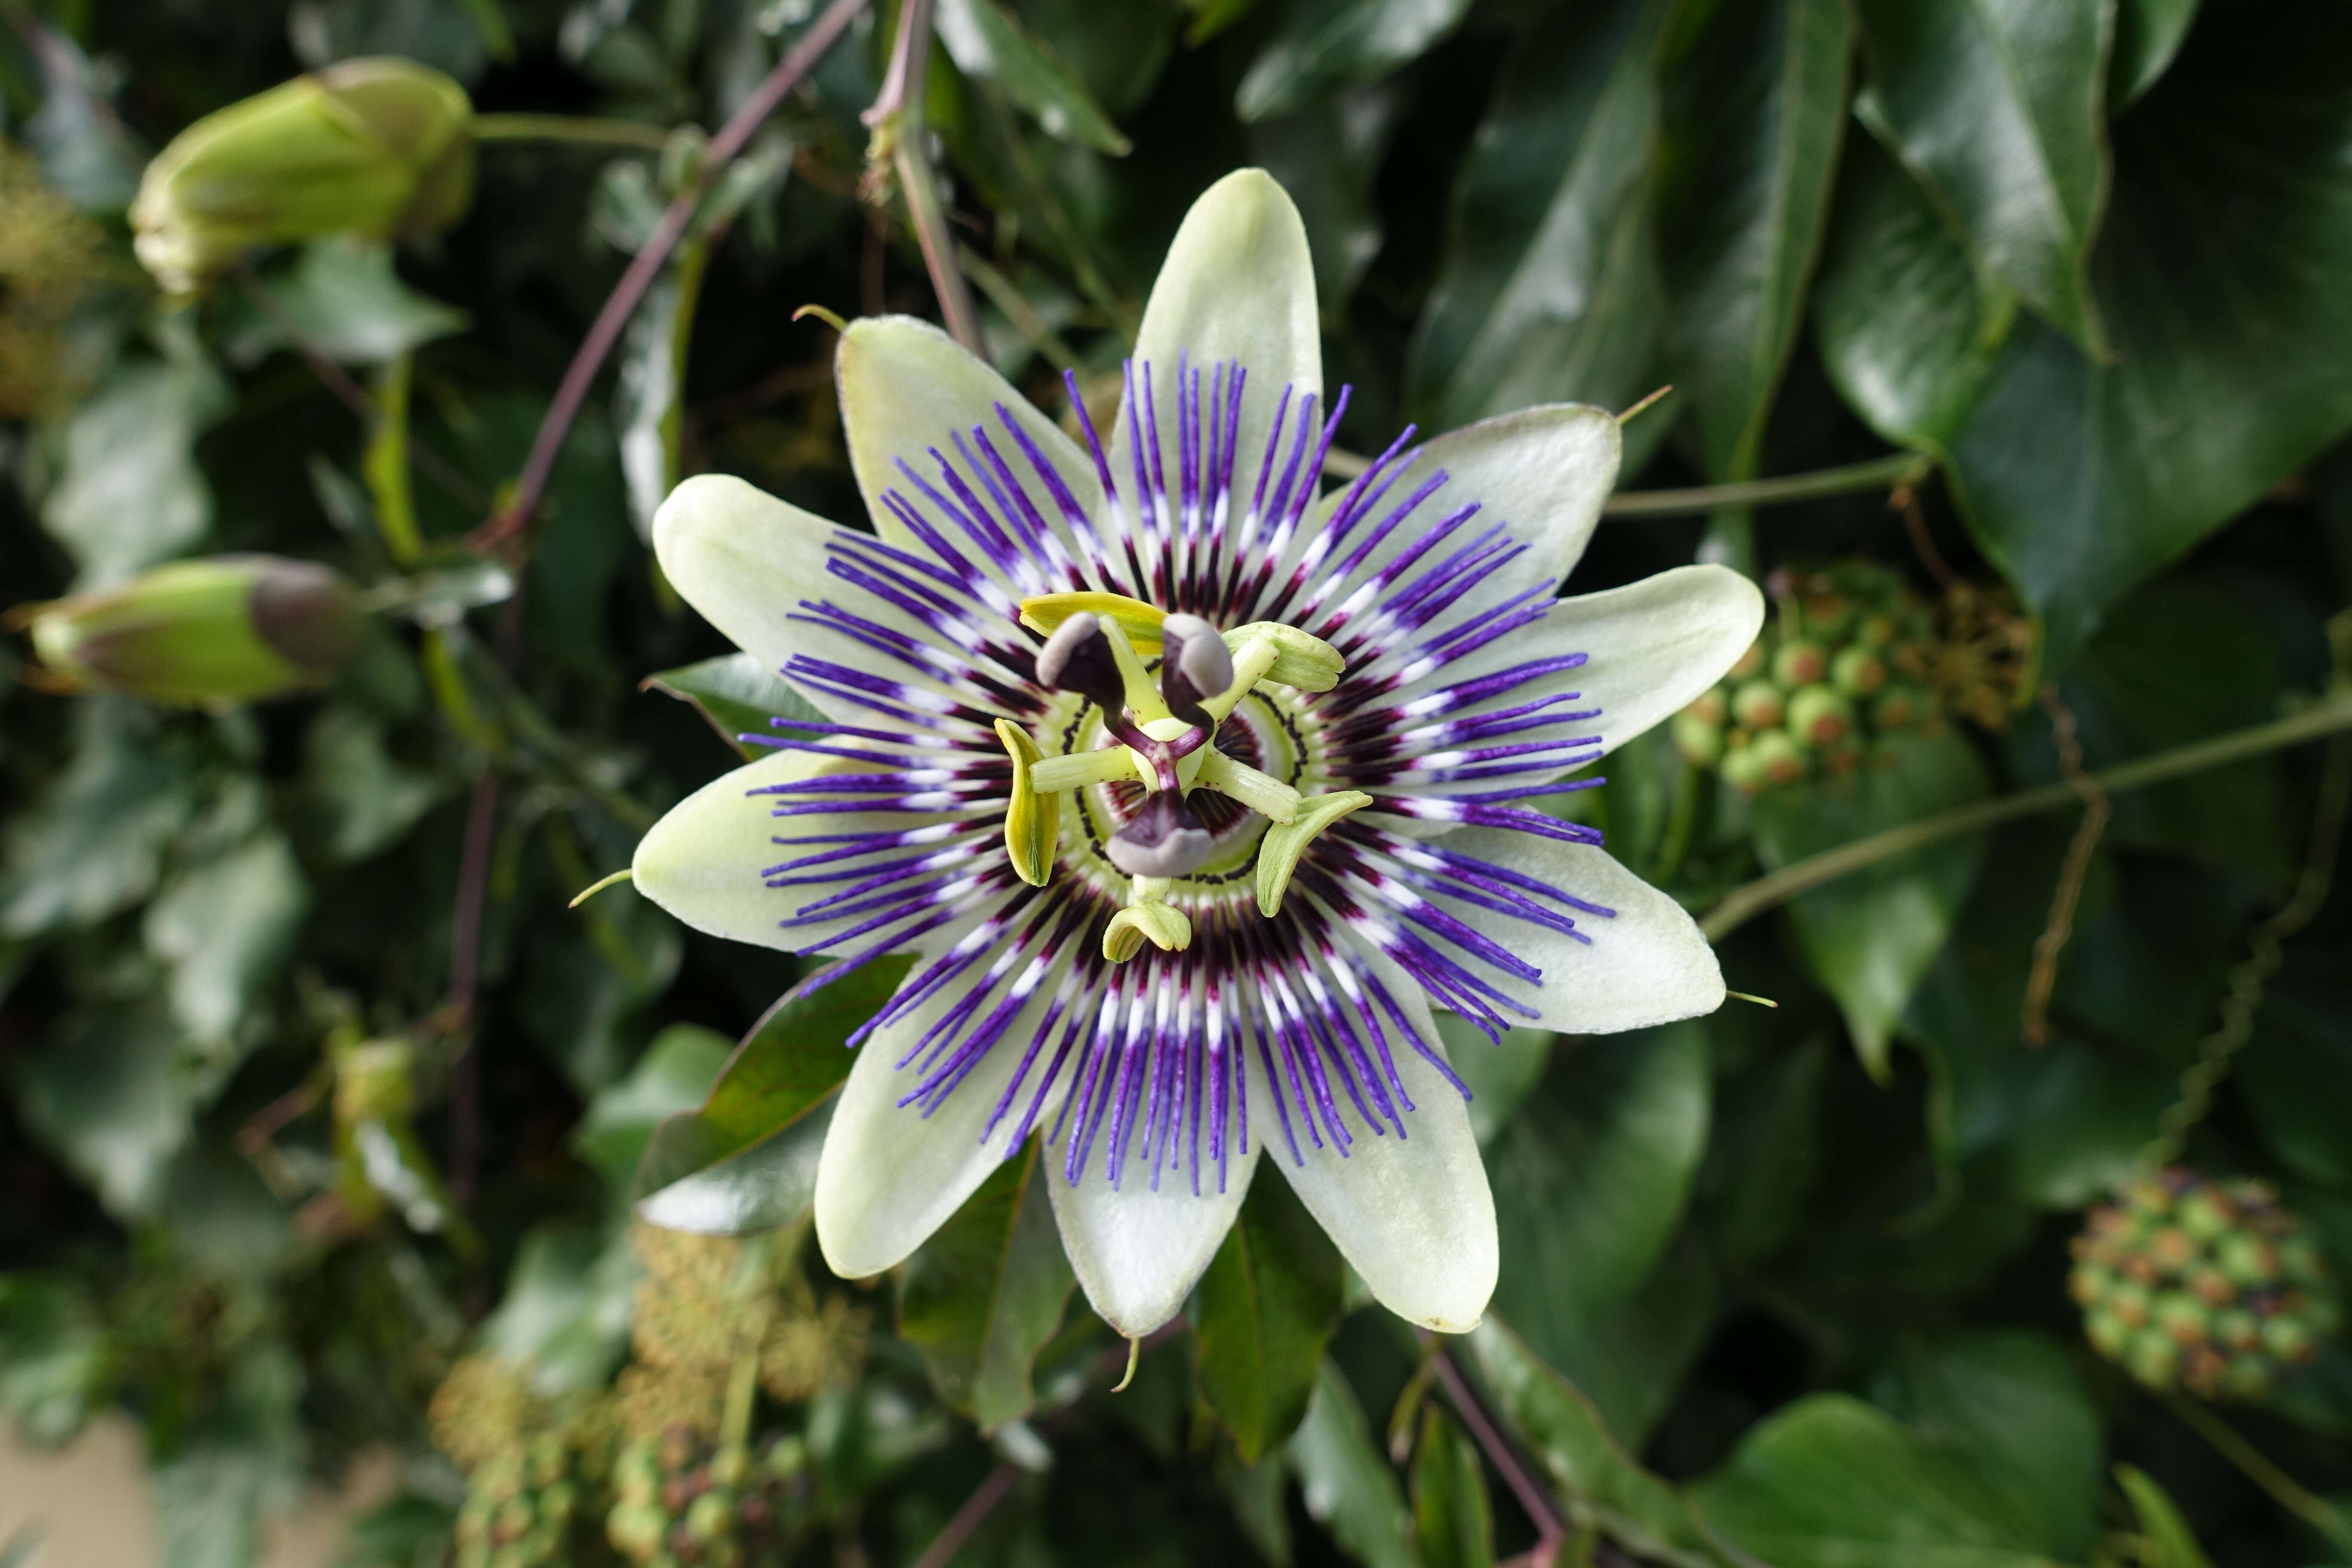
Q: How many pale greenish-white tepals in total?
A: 10